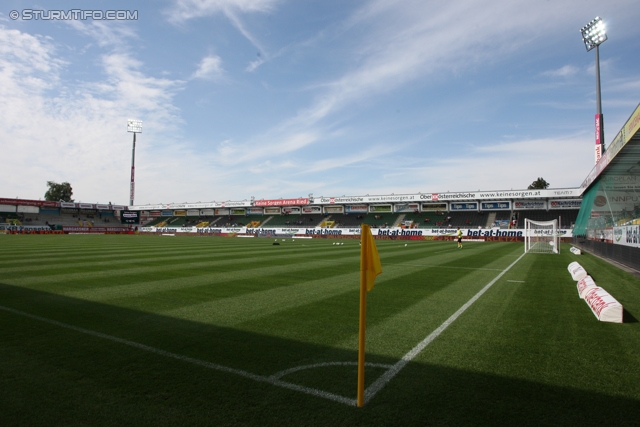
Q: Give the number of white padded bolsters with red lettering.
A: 3